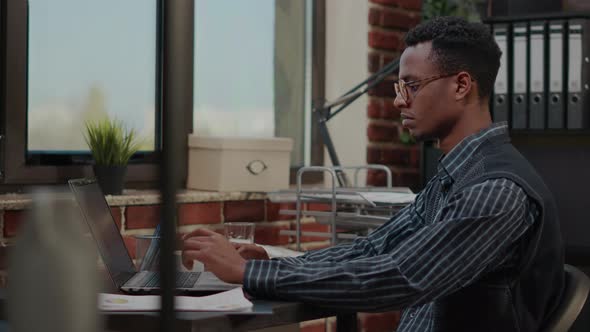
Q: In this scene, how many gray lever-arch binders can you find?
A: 5